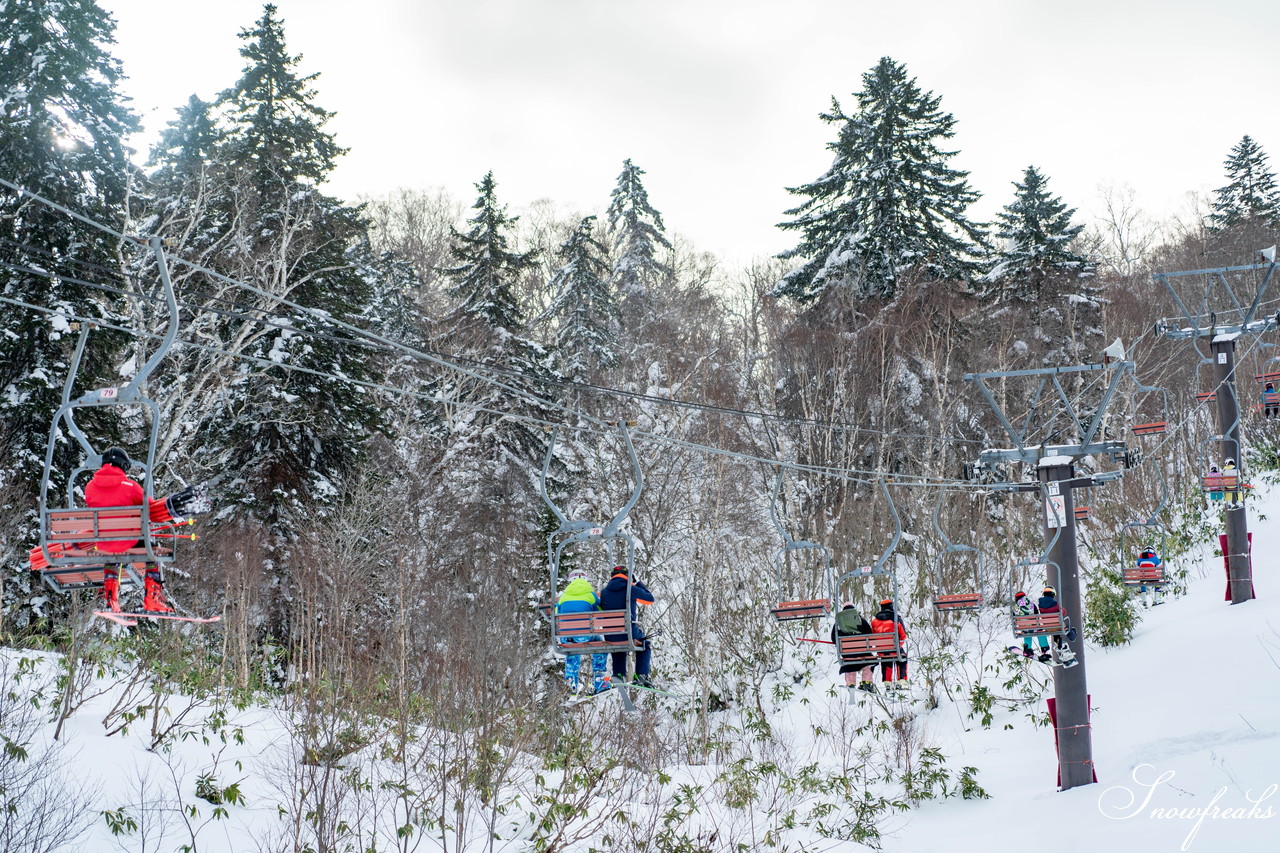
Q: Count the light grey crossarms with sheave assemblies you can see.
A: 2